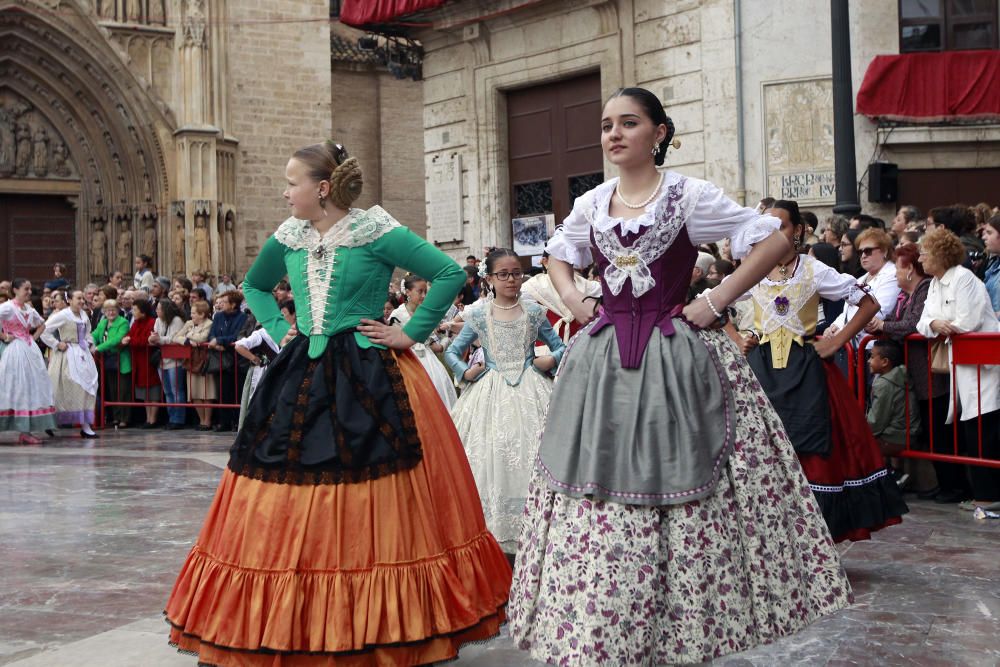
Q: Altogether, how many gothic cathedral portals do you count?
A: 1